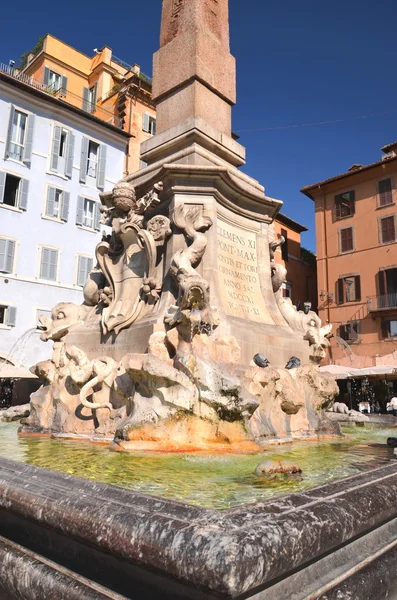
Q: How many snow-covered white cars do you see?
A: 0